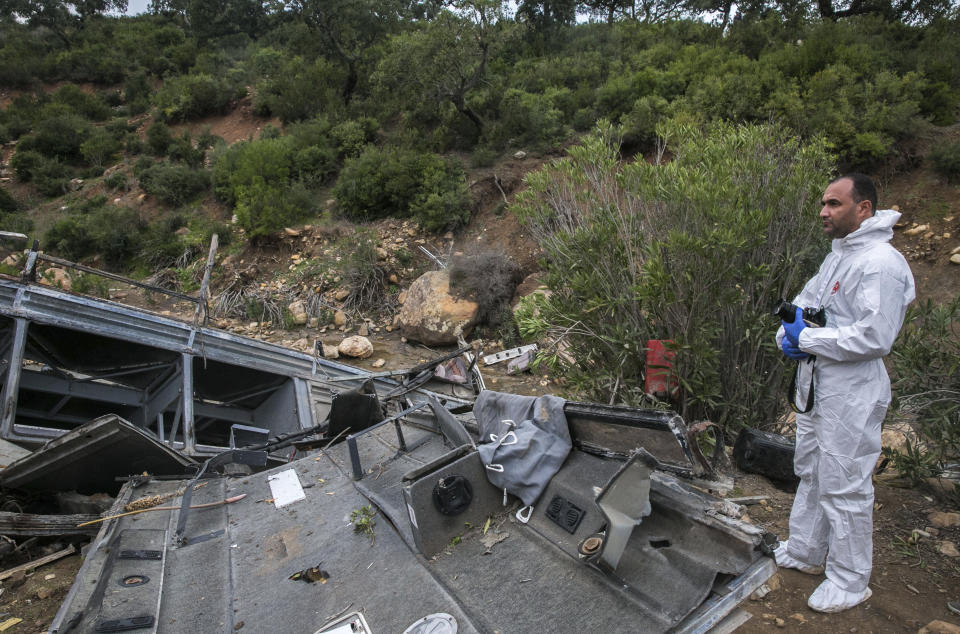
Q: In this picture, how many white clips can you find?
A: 6